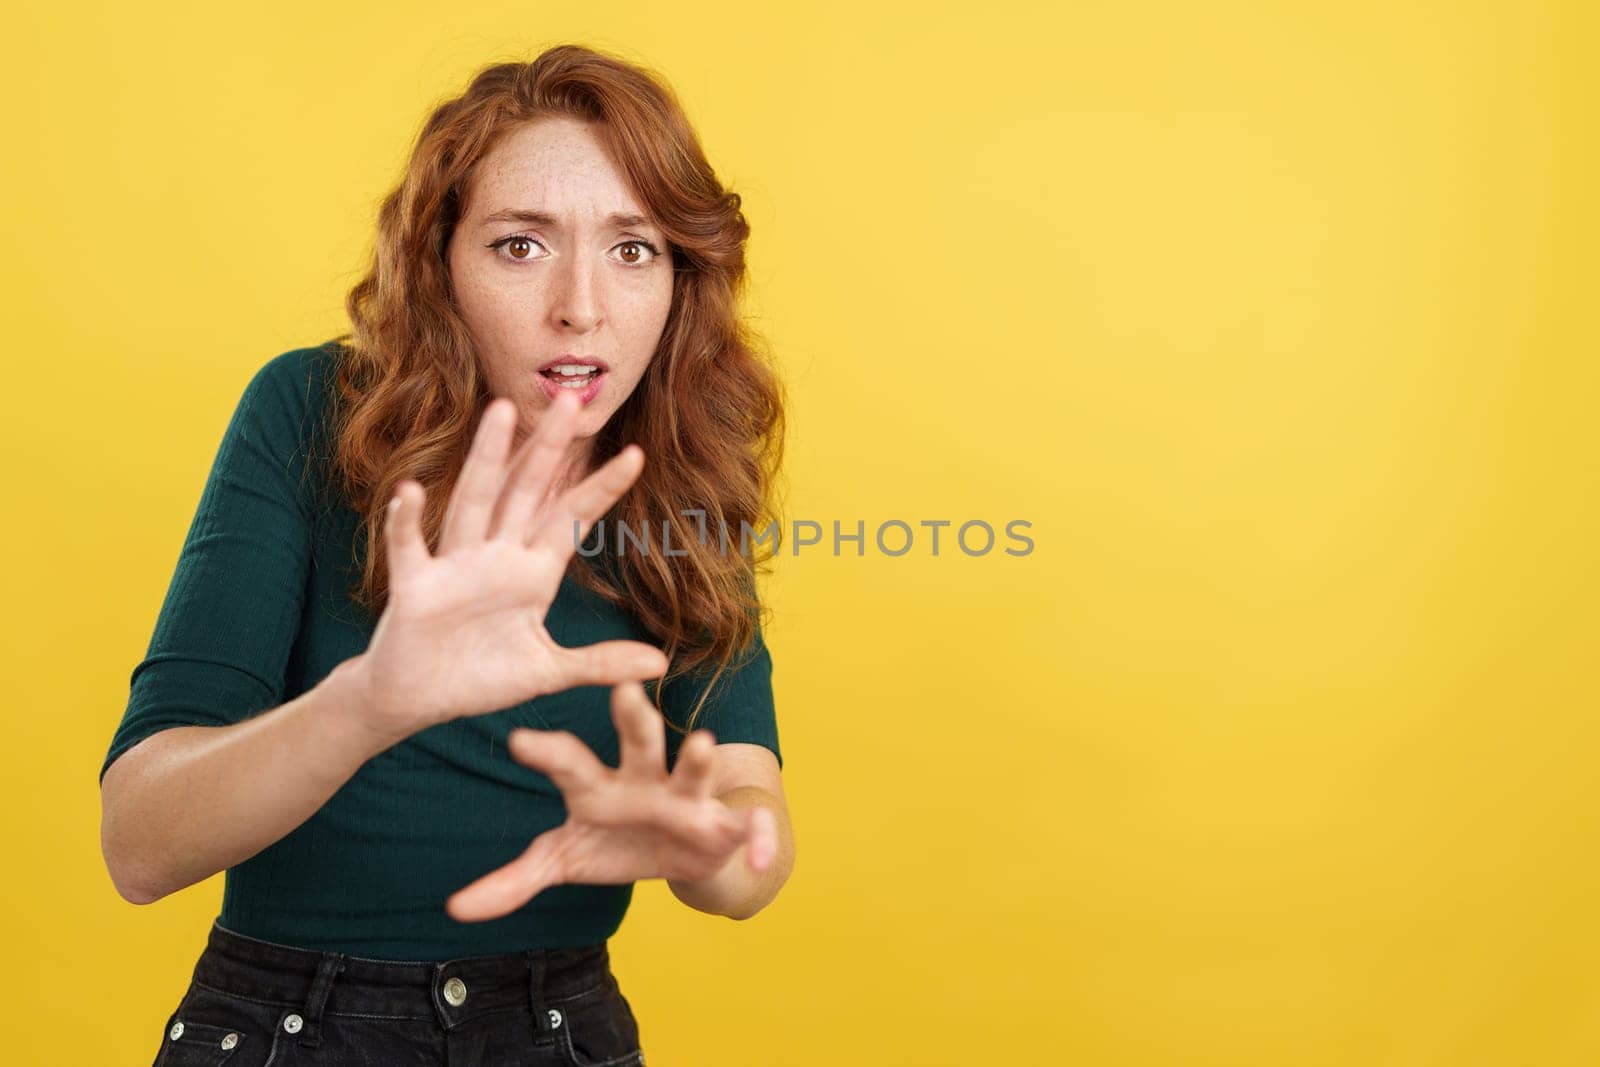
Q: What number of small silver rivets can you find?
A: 4